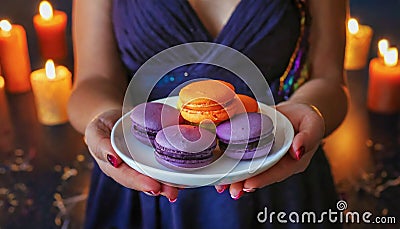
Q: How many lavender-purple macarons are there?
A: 3